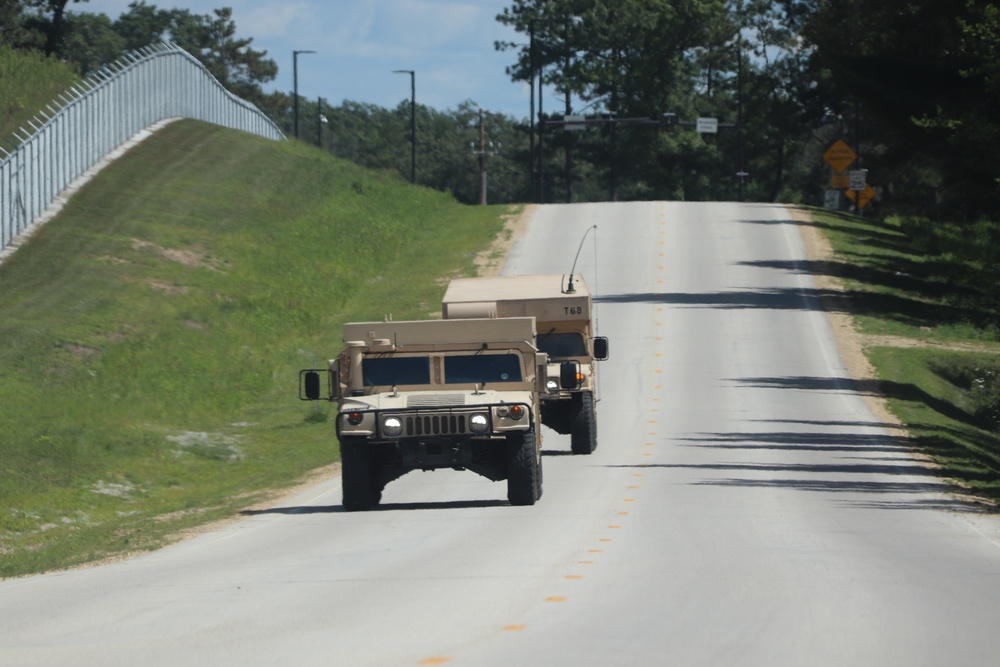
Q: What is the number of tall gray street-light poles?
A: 2